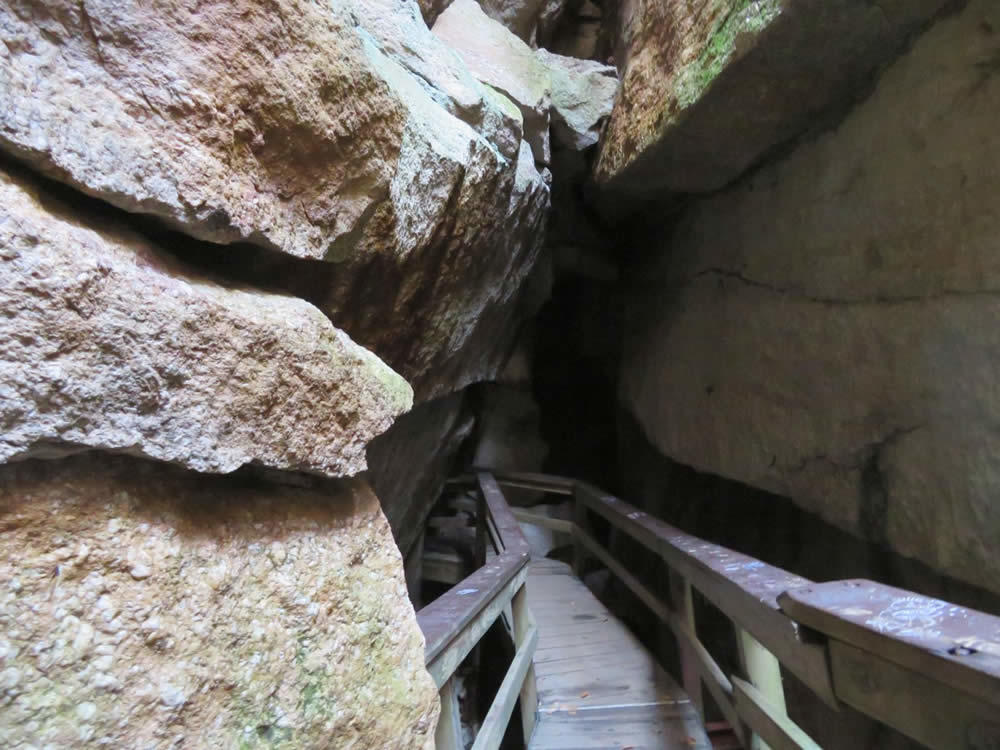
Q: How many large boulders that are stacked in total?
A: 3